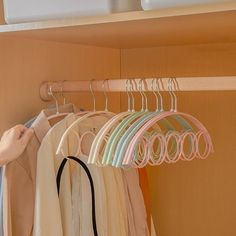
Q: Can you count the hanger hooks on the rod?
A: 12